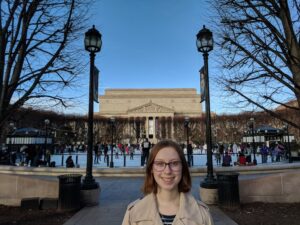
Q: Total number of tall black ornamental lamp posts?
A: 2